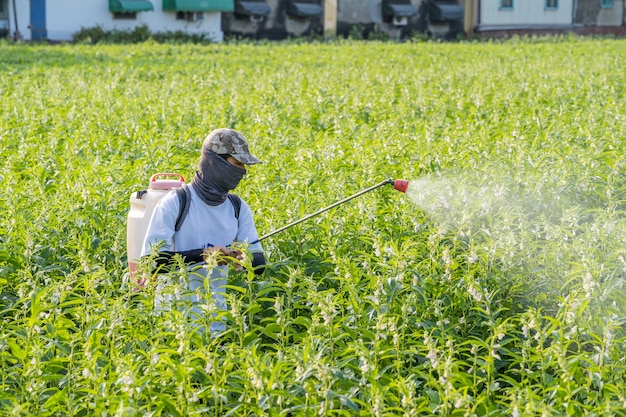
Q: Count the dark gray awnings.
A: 4